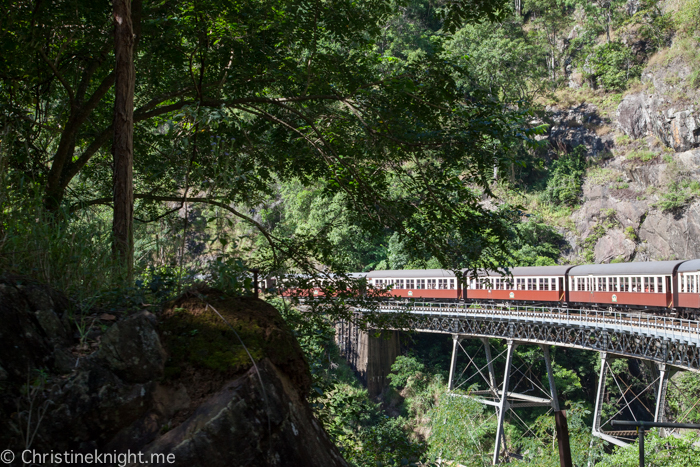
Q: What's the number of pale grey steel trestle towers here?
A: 2